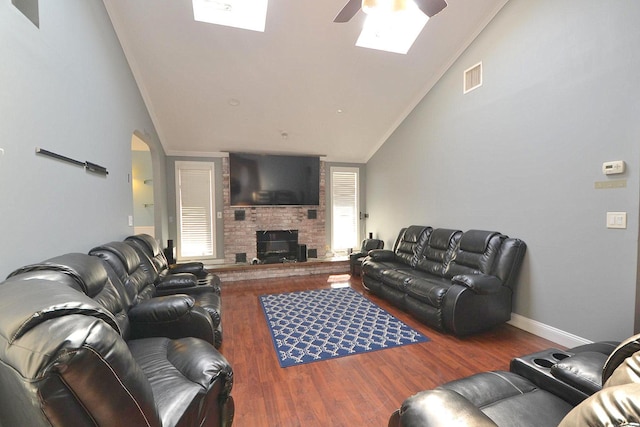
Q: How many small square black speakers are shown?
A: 4